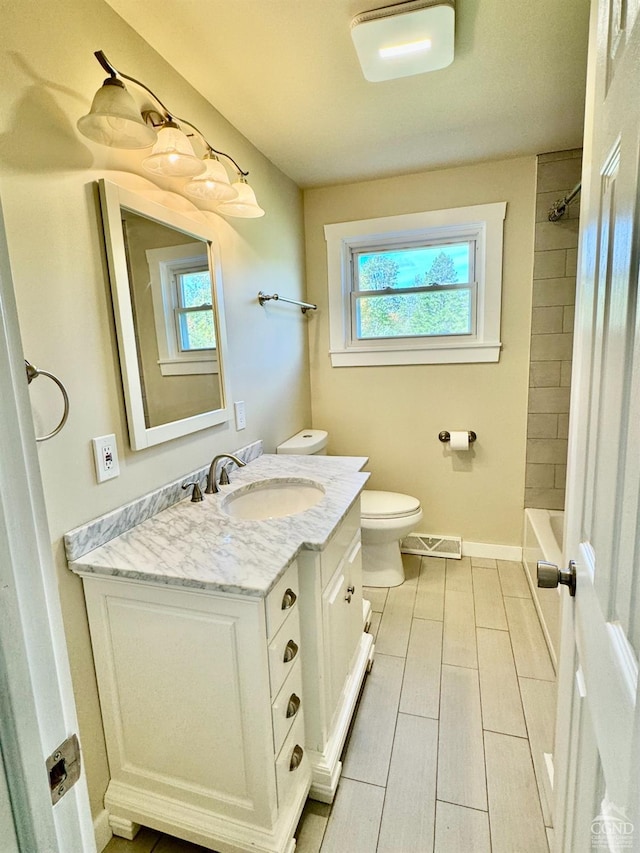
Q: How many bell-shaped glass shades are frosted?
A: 4